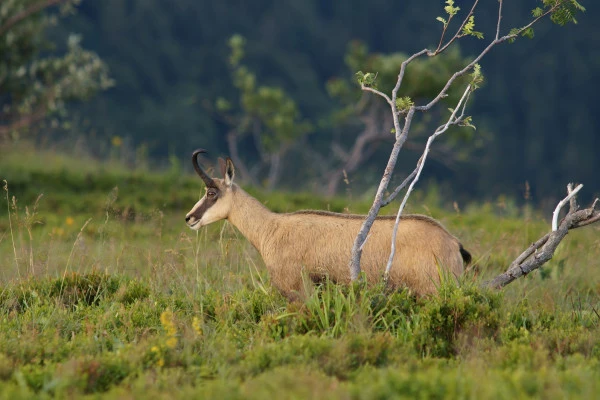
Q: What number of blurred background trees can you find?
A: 3